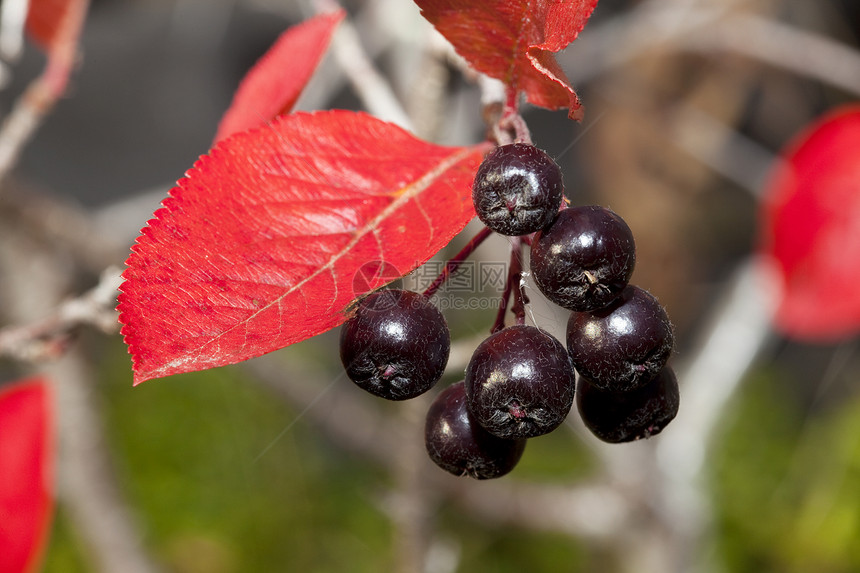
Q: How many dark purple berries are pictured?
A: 7